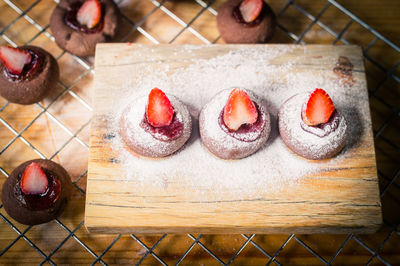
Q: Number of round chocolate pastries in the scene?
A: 7